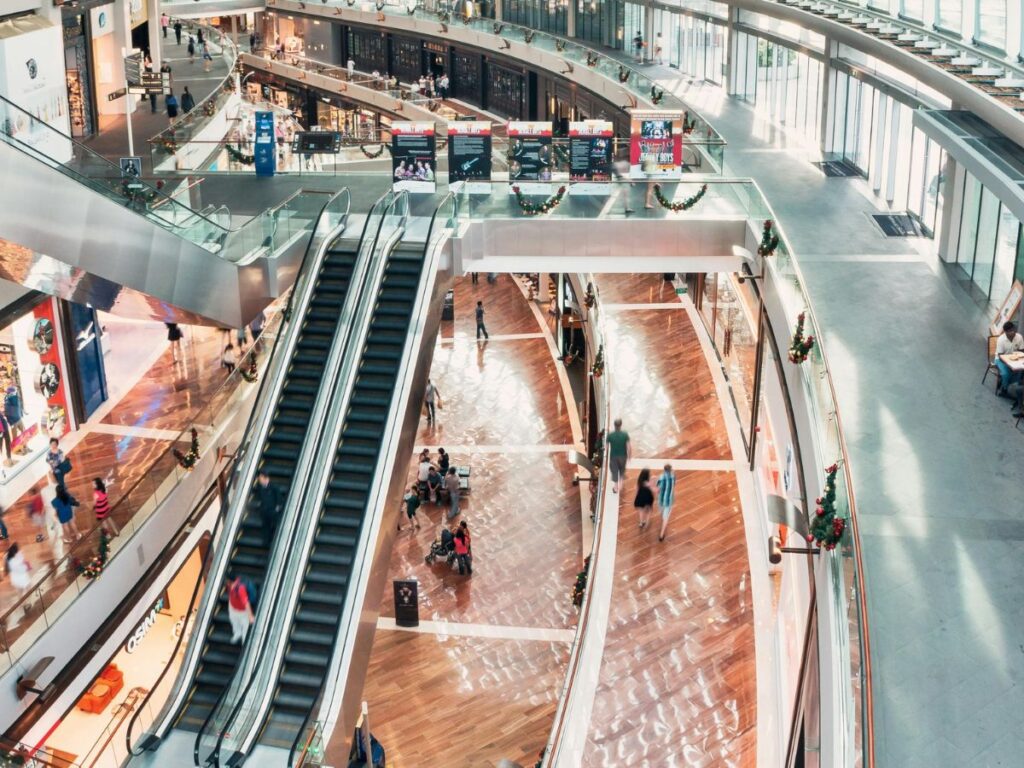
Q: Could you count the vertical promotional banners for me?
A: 5